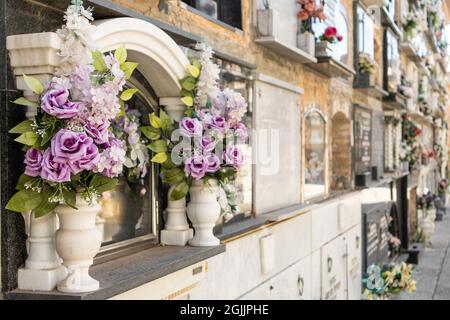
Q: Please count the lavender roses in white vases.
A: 13